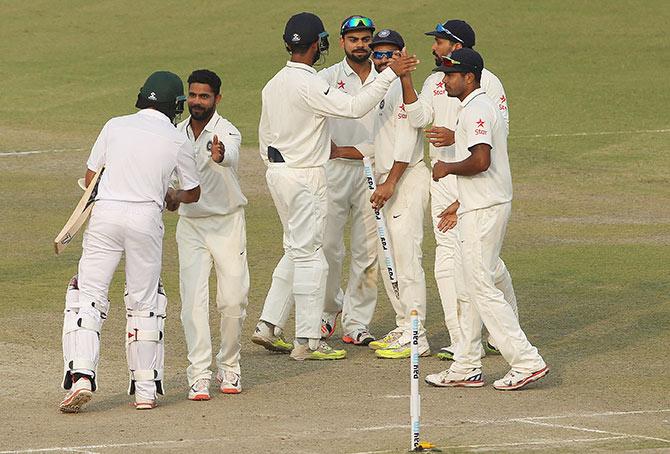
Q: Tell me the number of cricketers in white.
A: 7